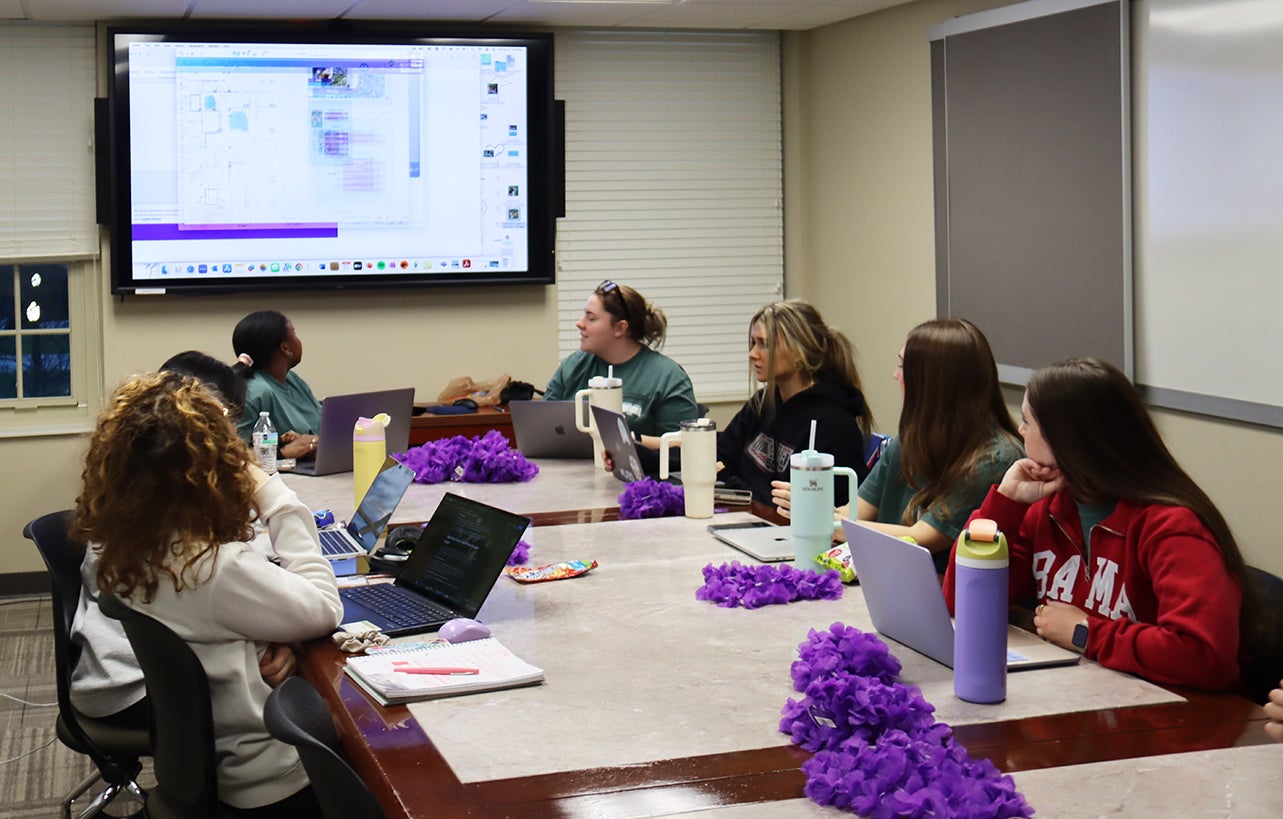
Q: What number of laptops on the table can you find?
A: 7